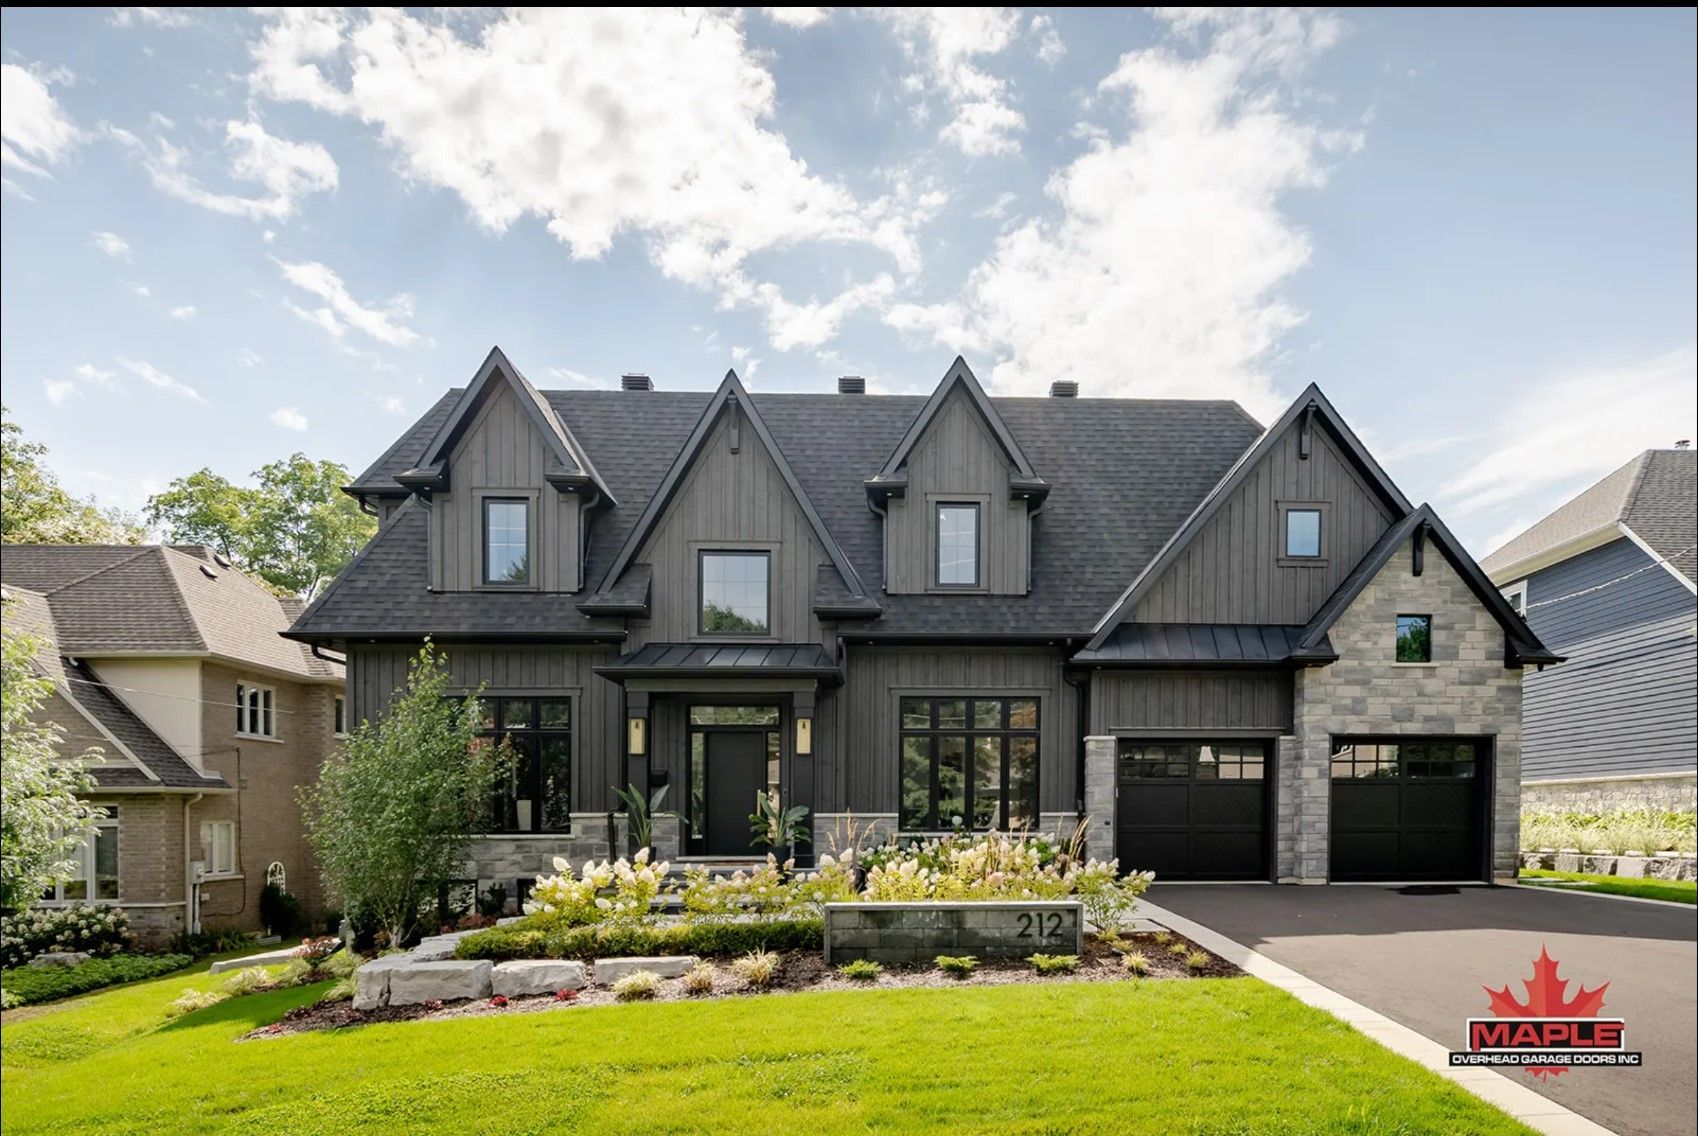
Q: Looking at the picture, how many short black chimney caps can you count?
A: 3